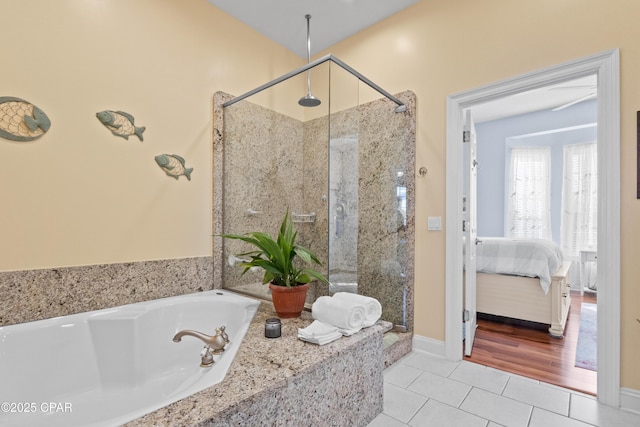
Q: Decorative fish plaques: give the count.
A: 3